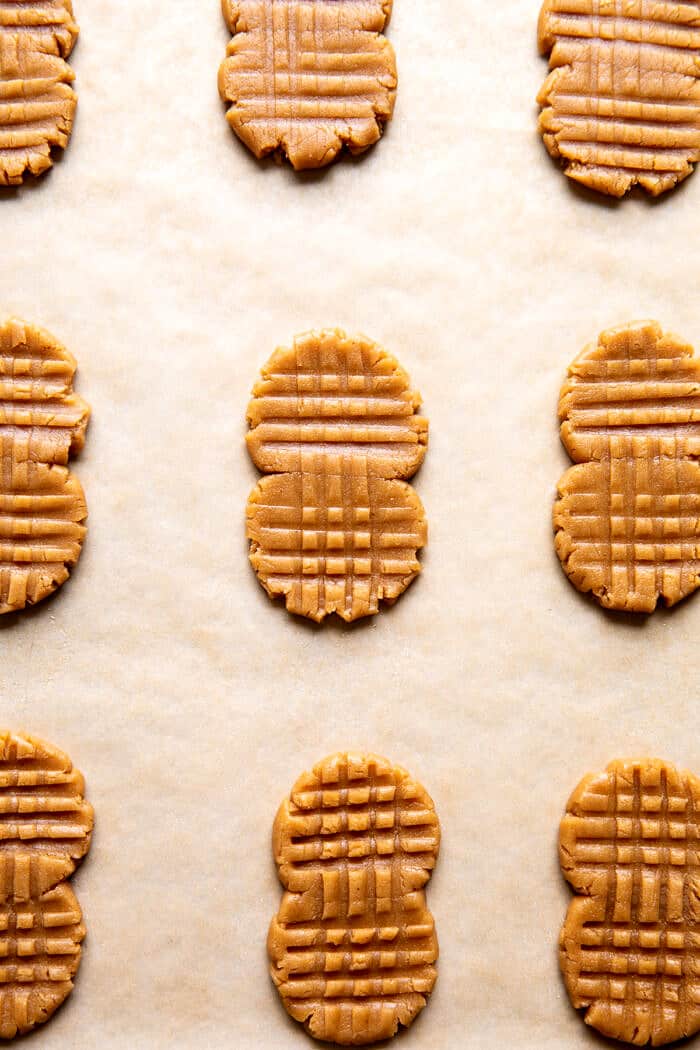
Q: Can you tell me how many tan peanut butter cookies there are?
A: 9